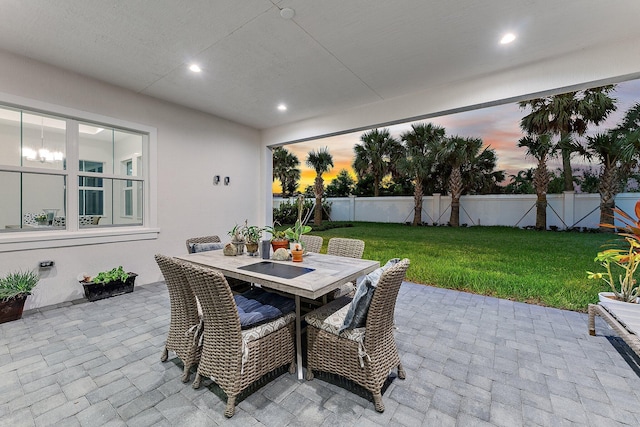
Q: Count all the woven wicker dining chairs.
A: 6